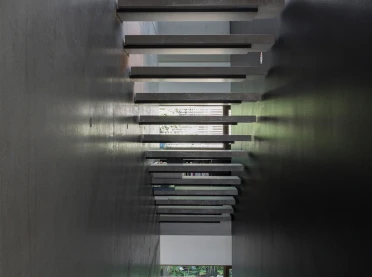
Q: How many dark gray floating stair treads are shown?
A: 13